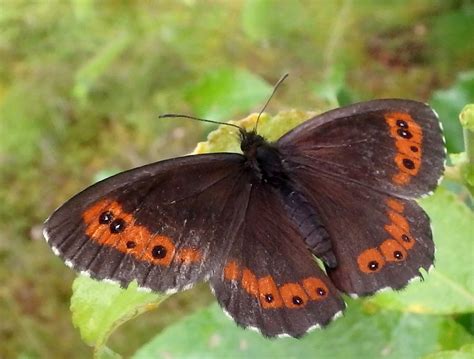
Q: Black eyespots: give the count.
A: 14